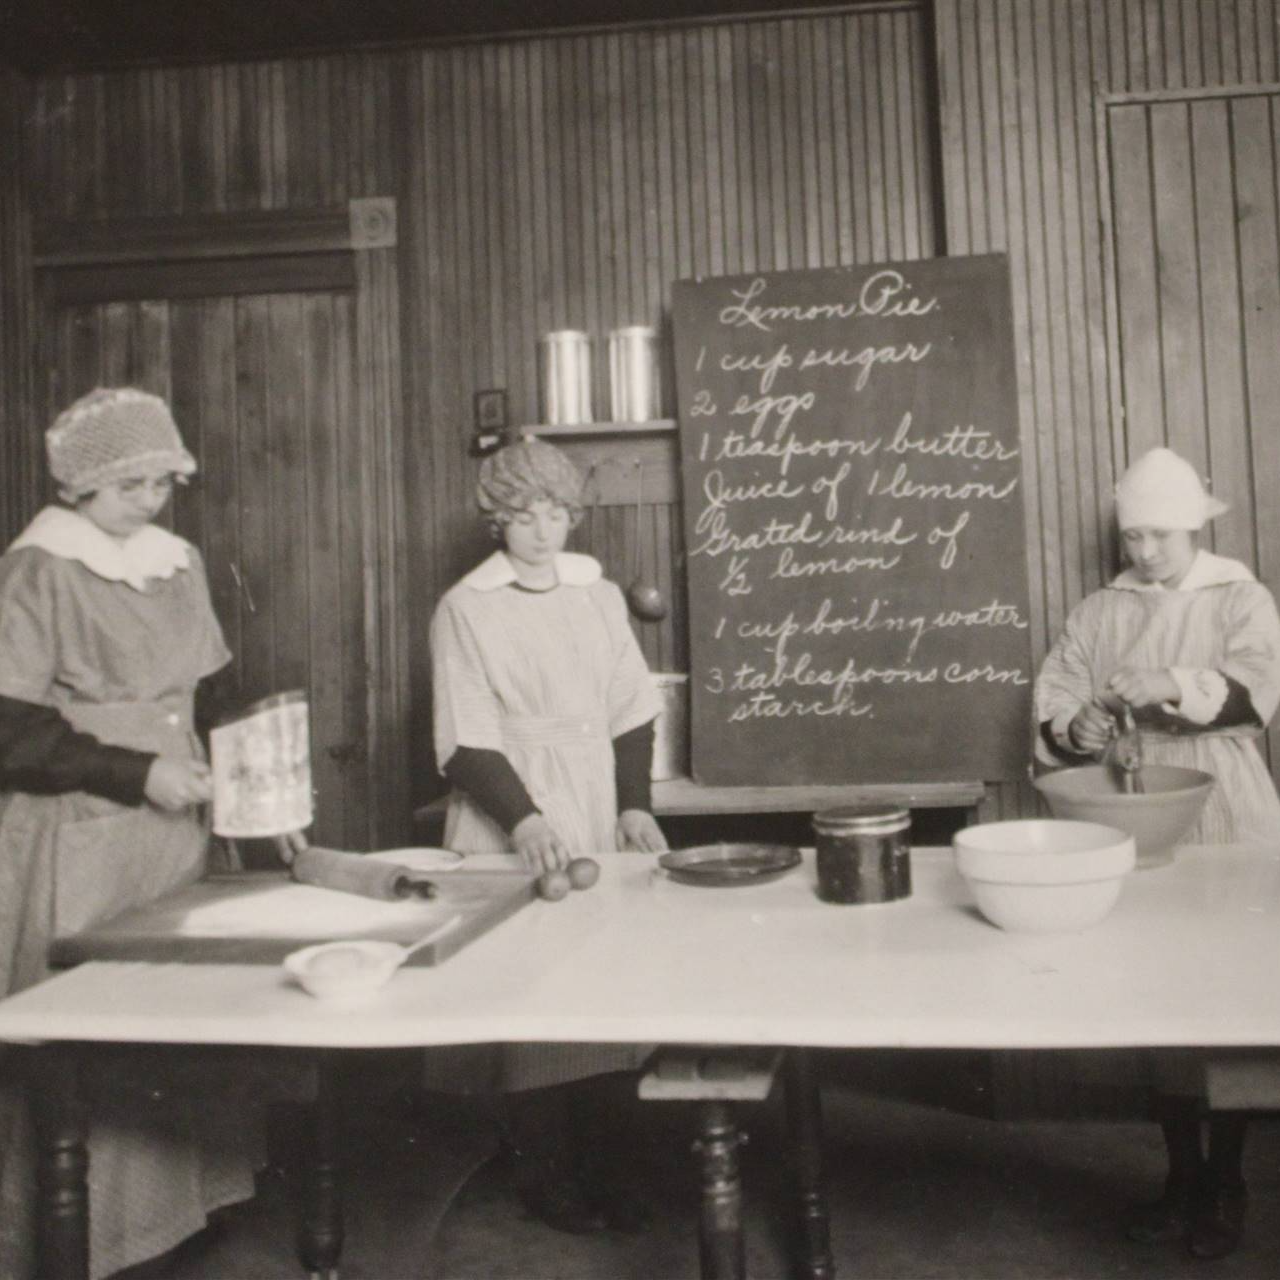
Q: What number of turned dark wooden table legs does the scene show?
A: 4